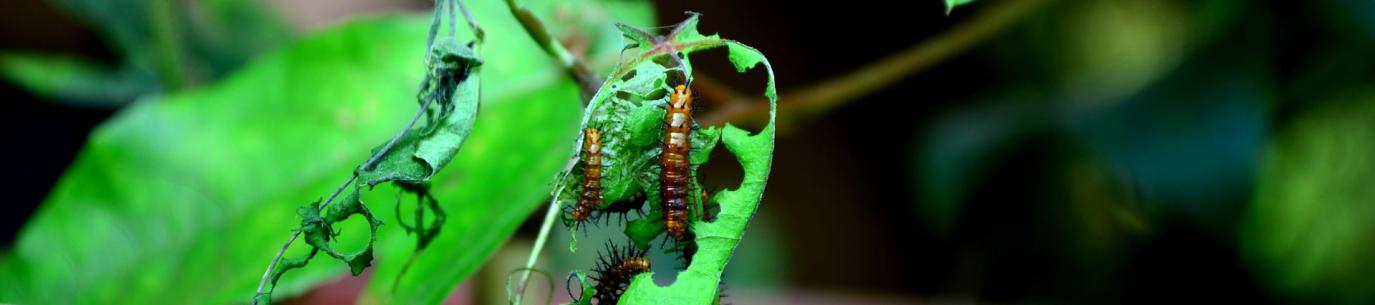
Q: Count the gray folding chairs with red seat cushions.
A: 0